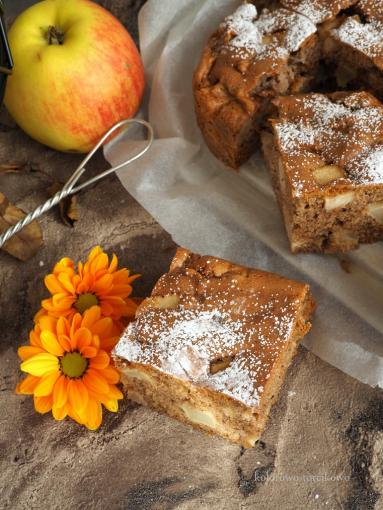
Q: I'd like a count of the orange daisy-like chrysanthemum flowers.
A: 2